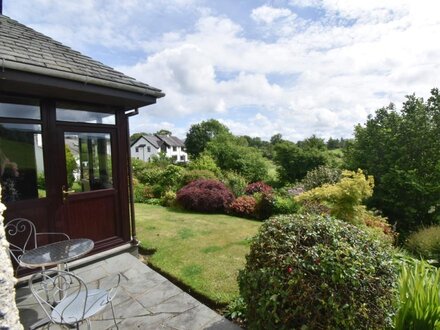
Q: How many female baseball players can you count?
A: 0